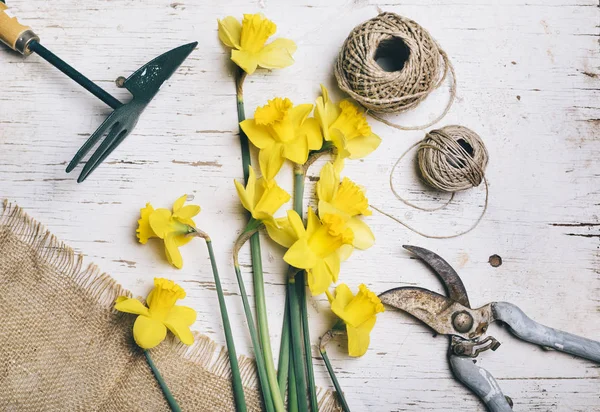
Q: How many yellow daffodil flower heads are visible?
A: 9